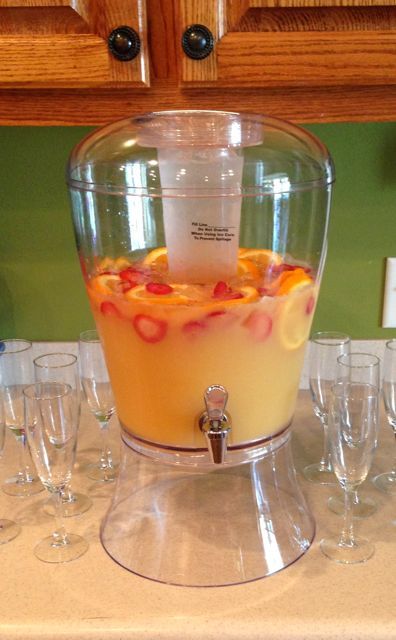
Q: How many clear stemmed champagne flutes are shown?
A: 9